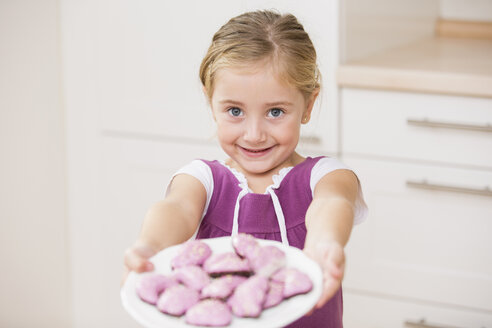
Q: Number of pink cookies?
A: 12